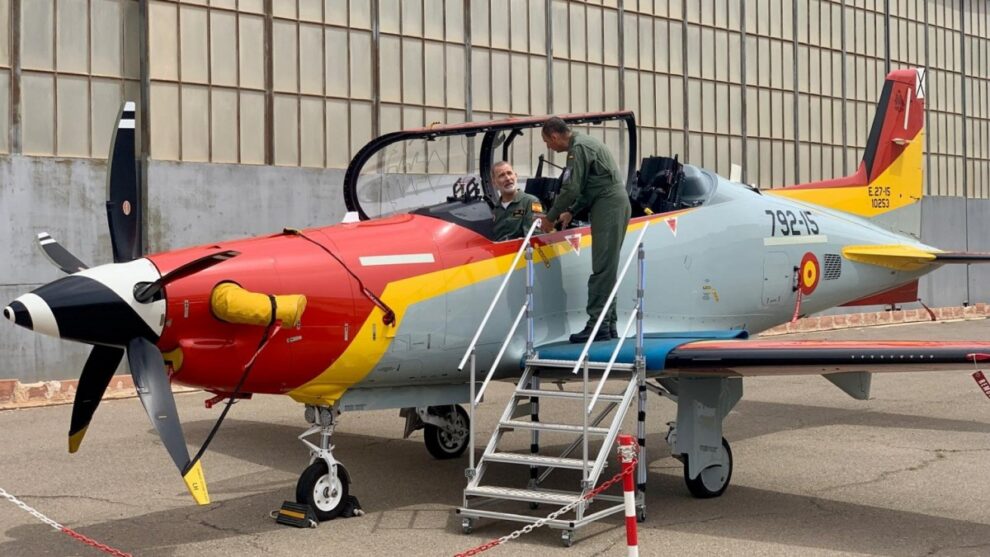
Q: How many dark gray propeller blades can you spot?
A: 5